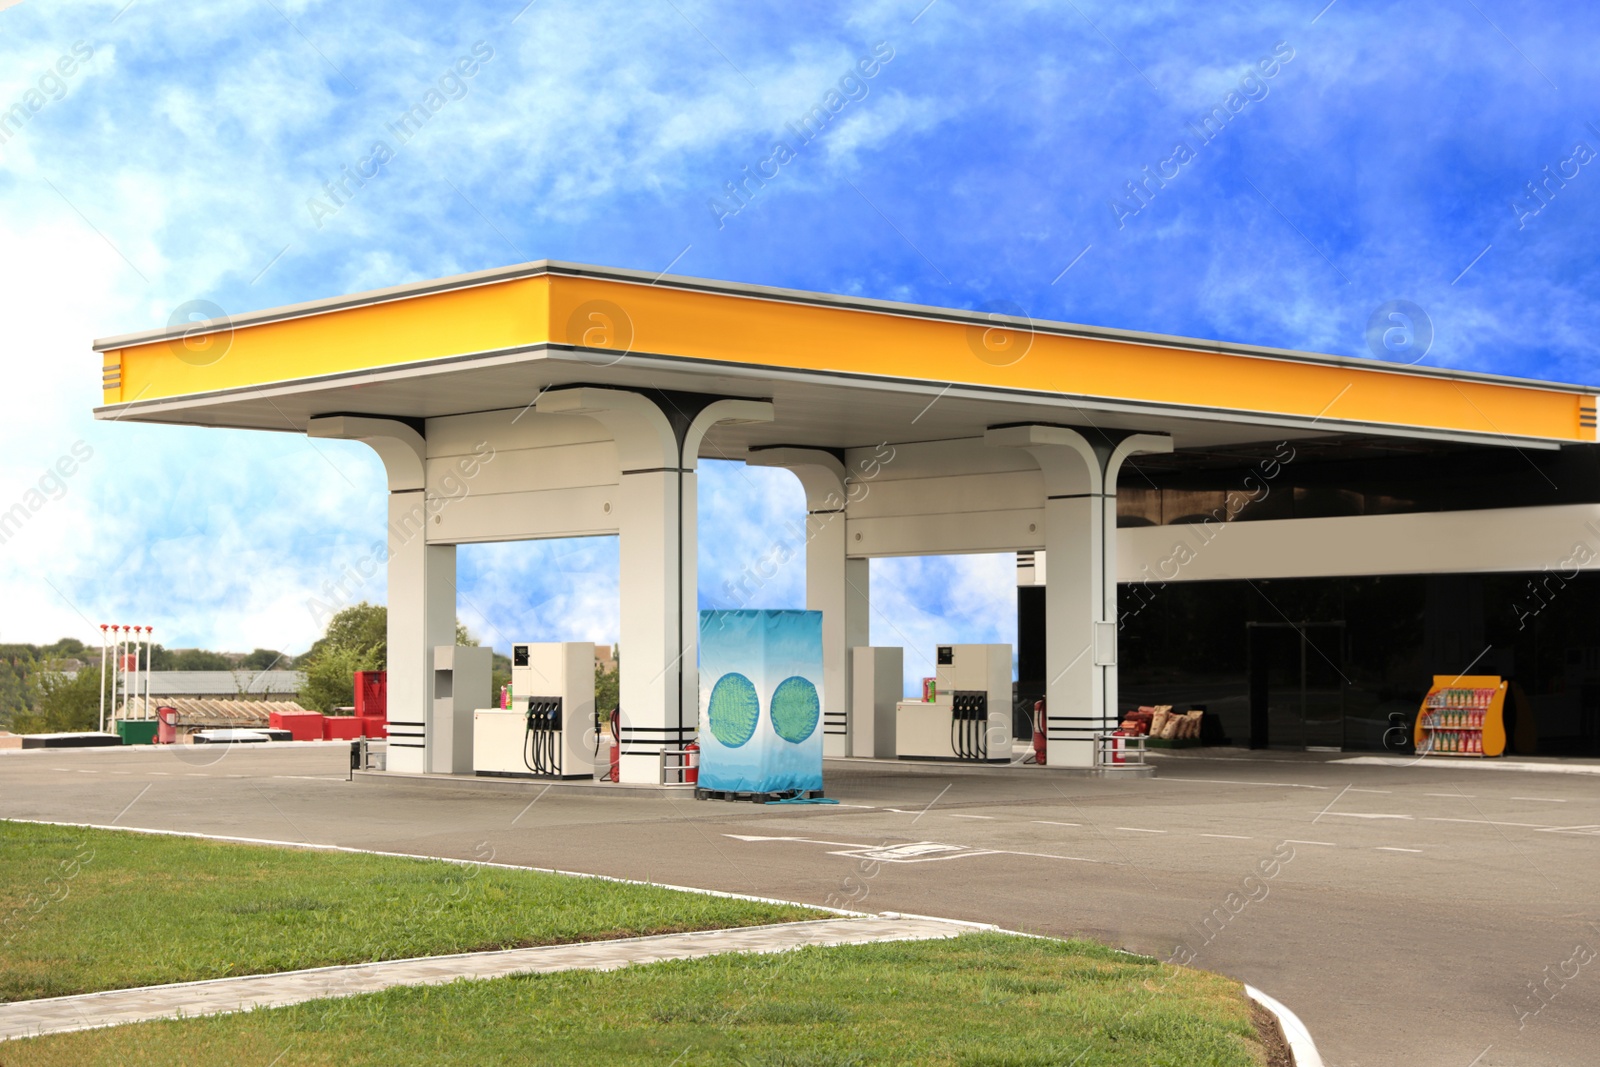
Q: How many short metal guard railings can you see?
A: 3